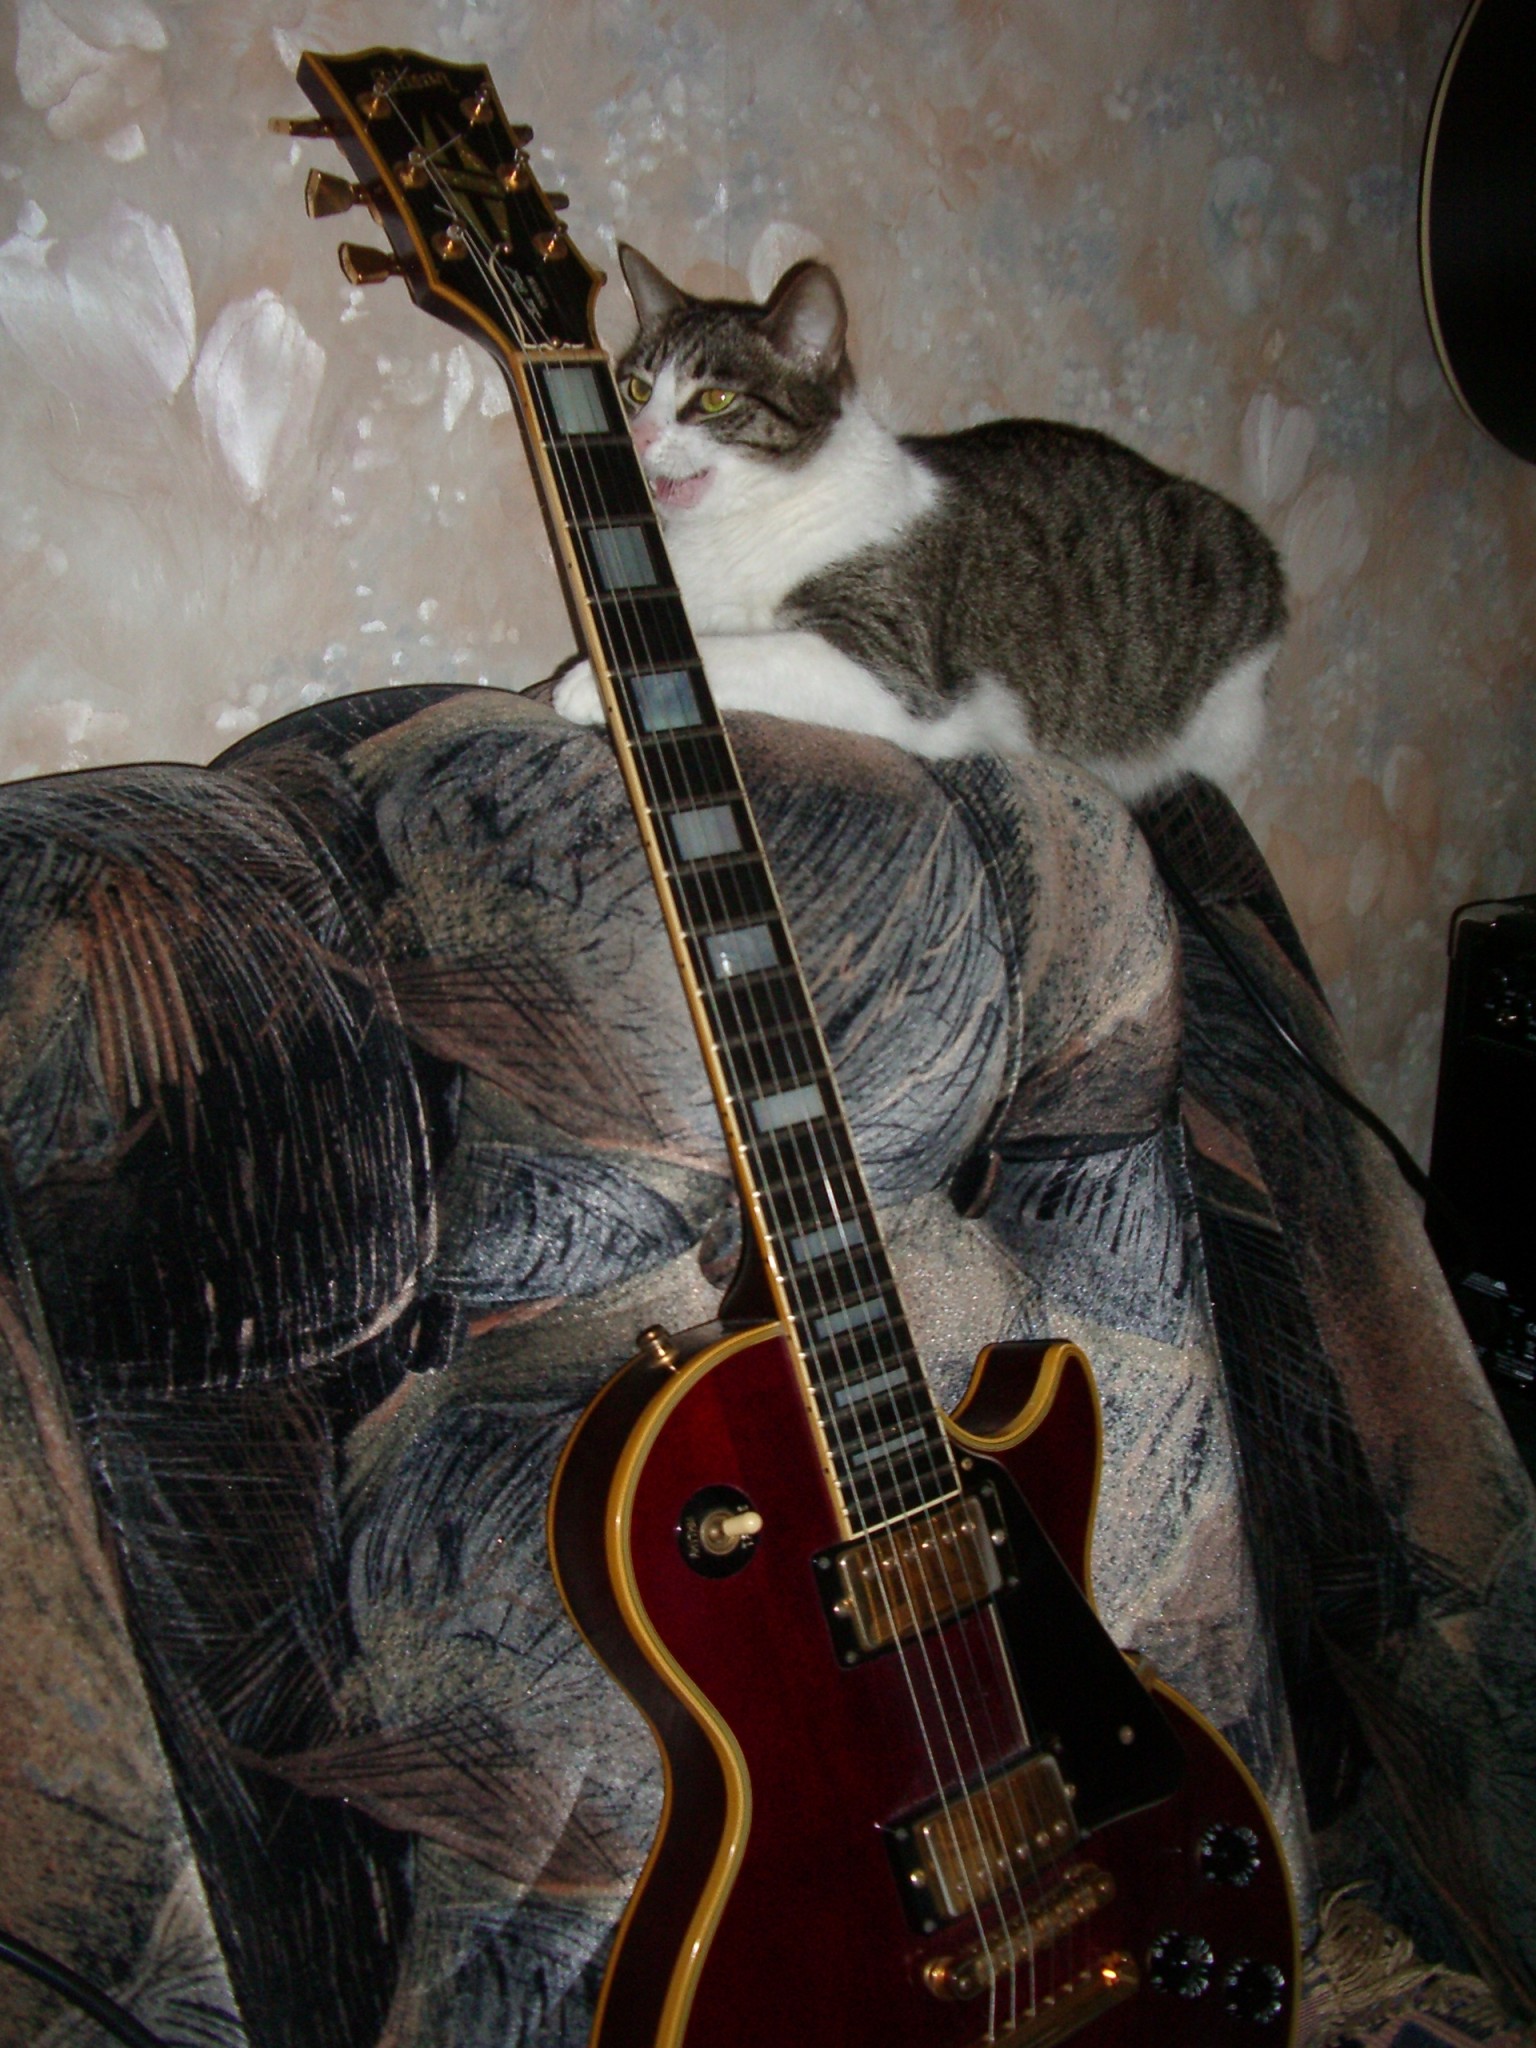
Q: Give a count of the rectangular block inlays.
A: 10